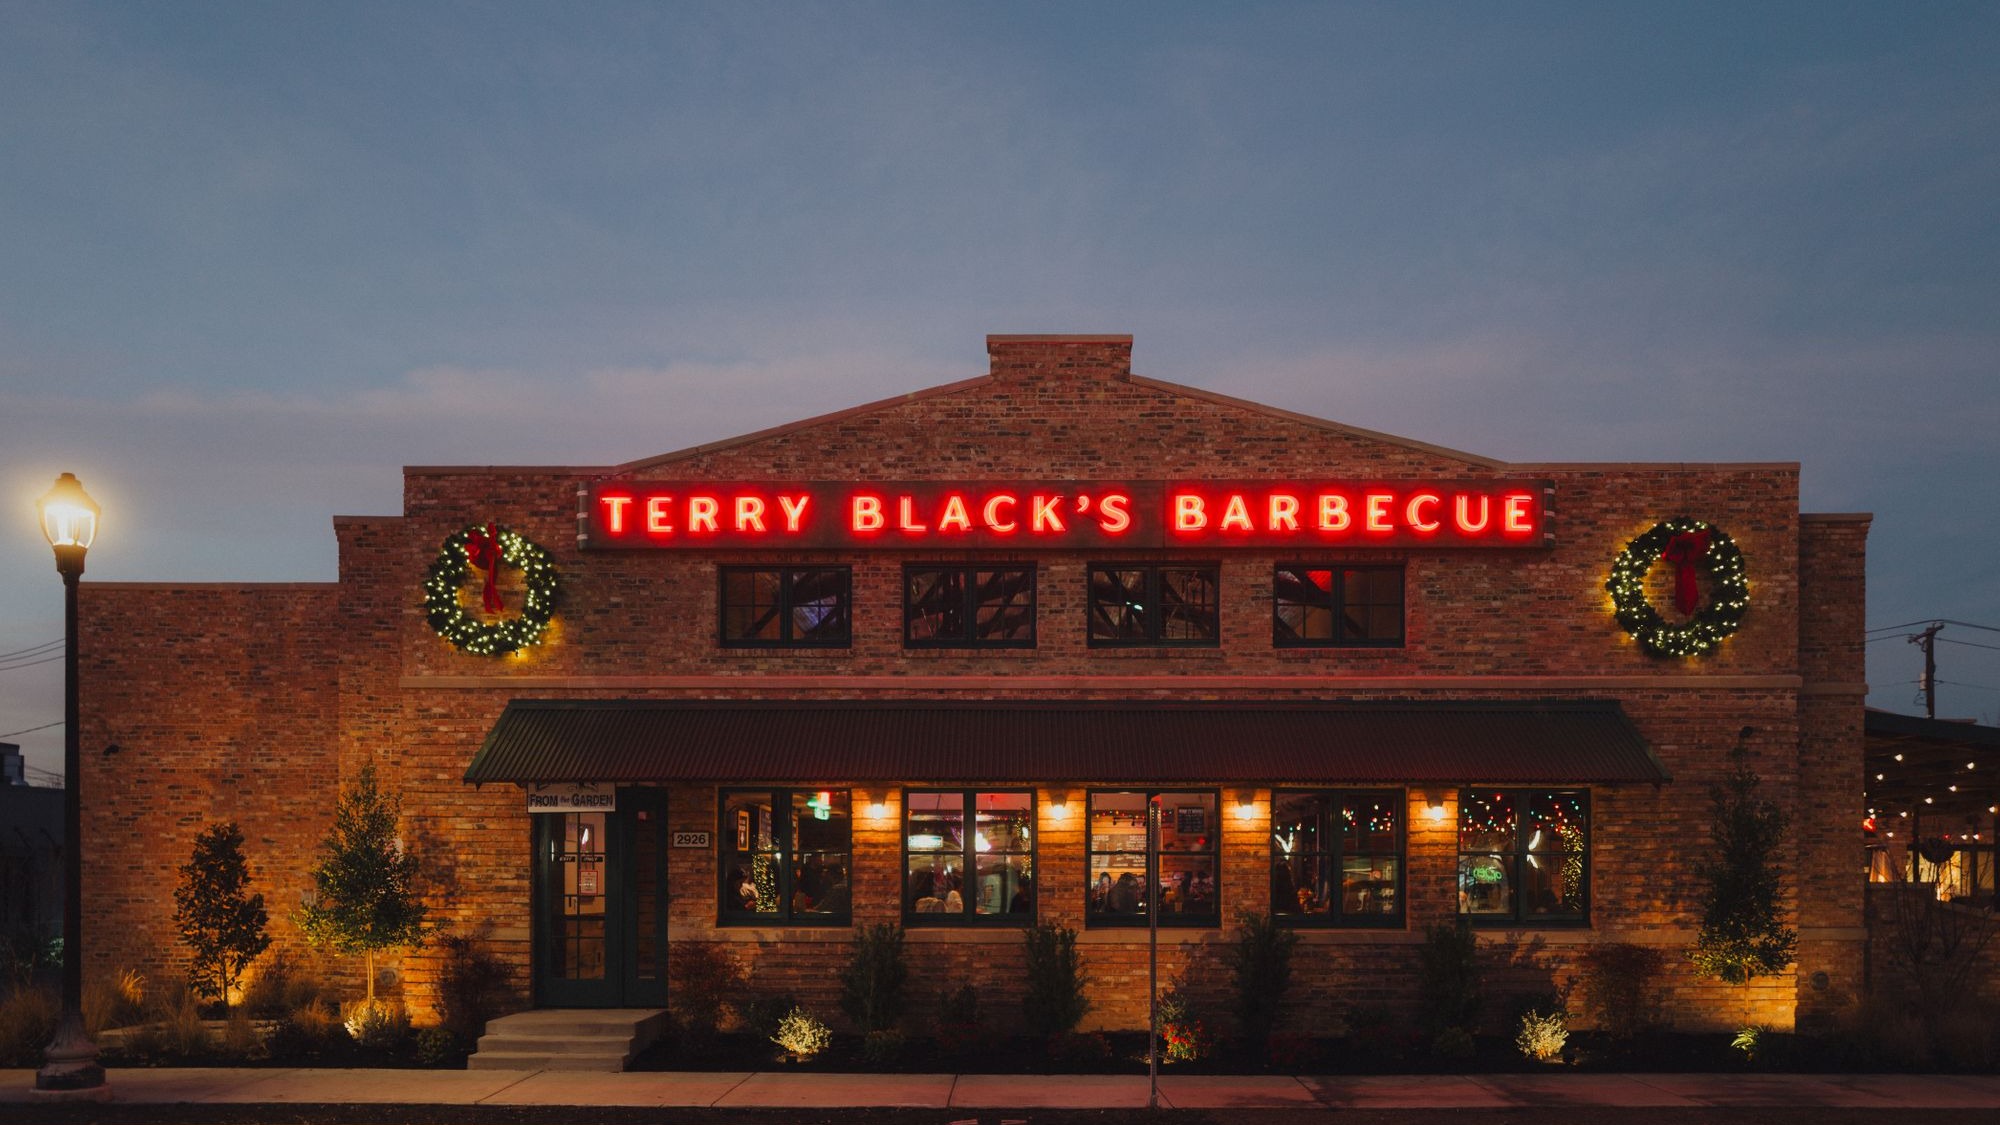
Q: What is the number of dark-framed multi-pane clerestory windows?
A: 4